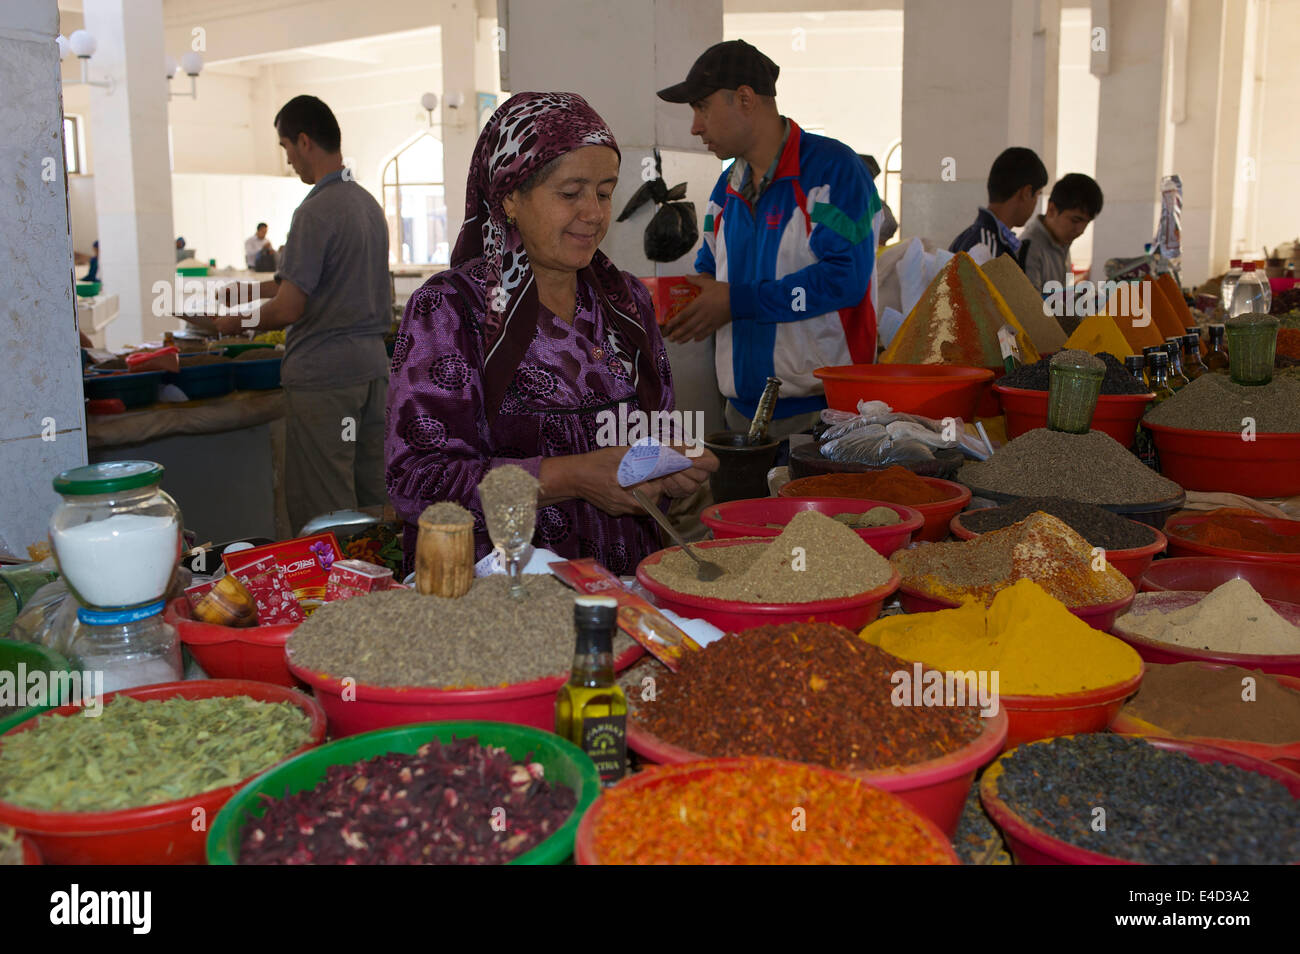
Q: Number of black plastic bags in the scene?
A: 1